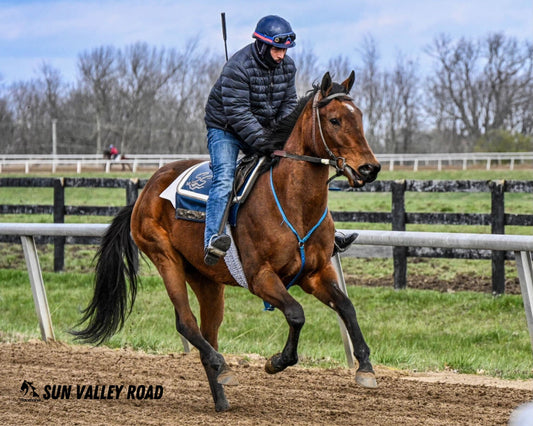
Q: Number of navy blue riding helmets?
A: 1